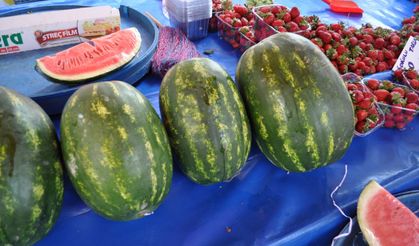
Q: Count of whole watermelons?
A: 4